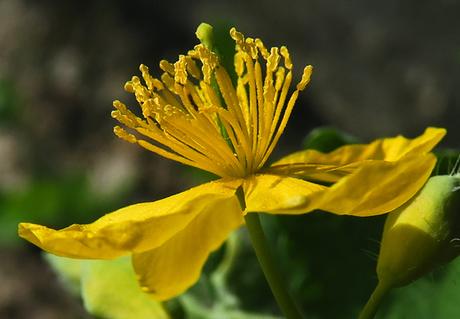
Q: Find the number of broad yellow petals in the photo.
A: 4